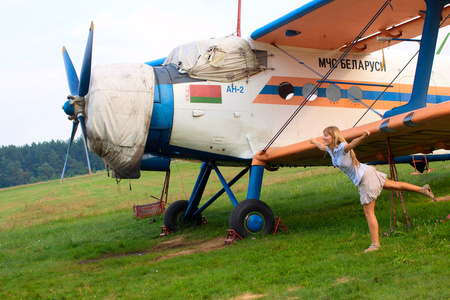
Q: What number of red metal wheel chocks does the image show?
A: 4